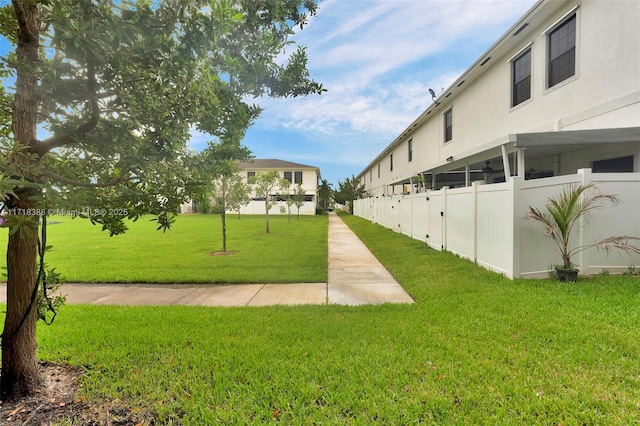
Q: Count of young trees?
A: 5